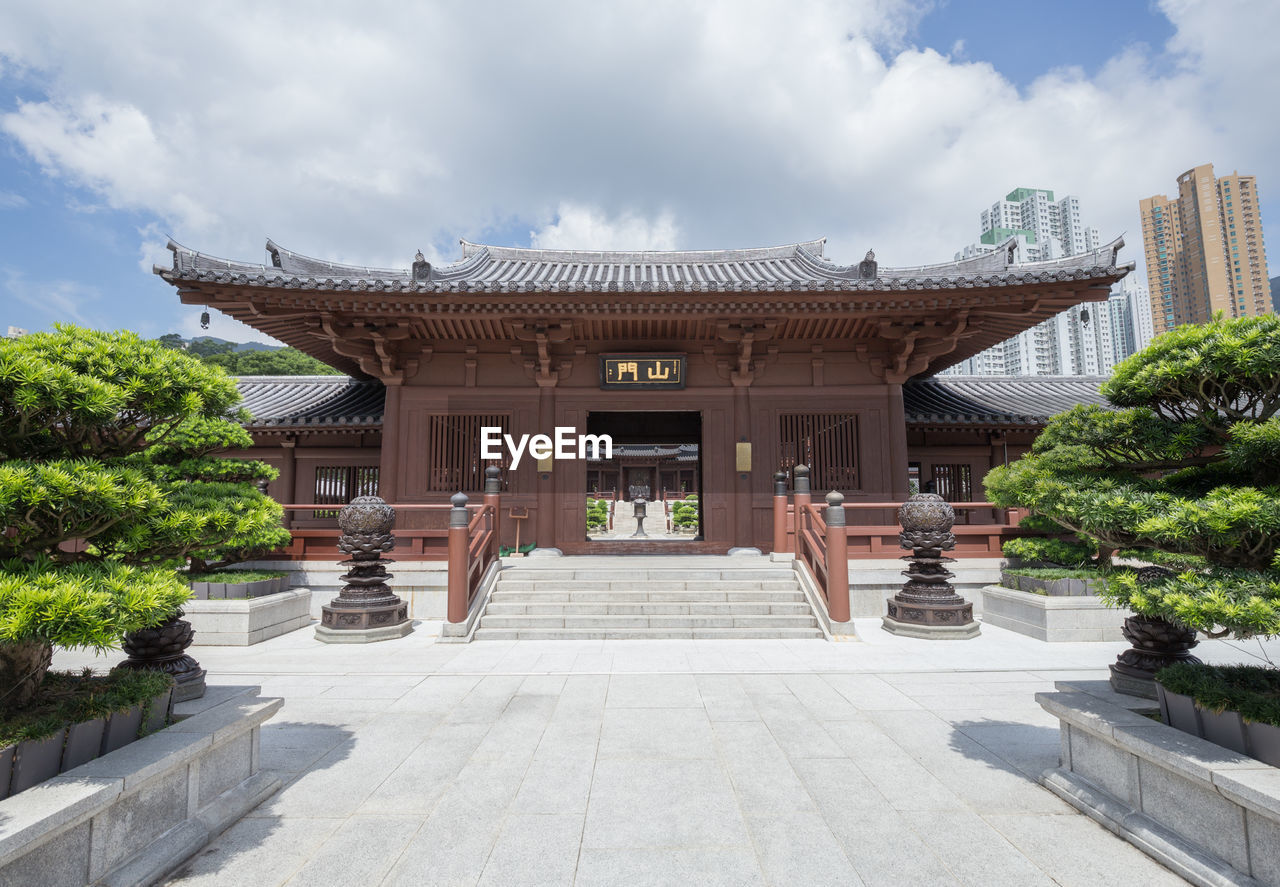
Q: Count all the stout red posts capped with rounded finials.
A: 5